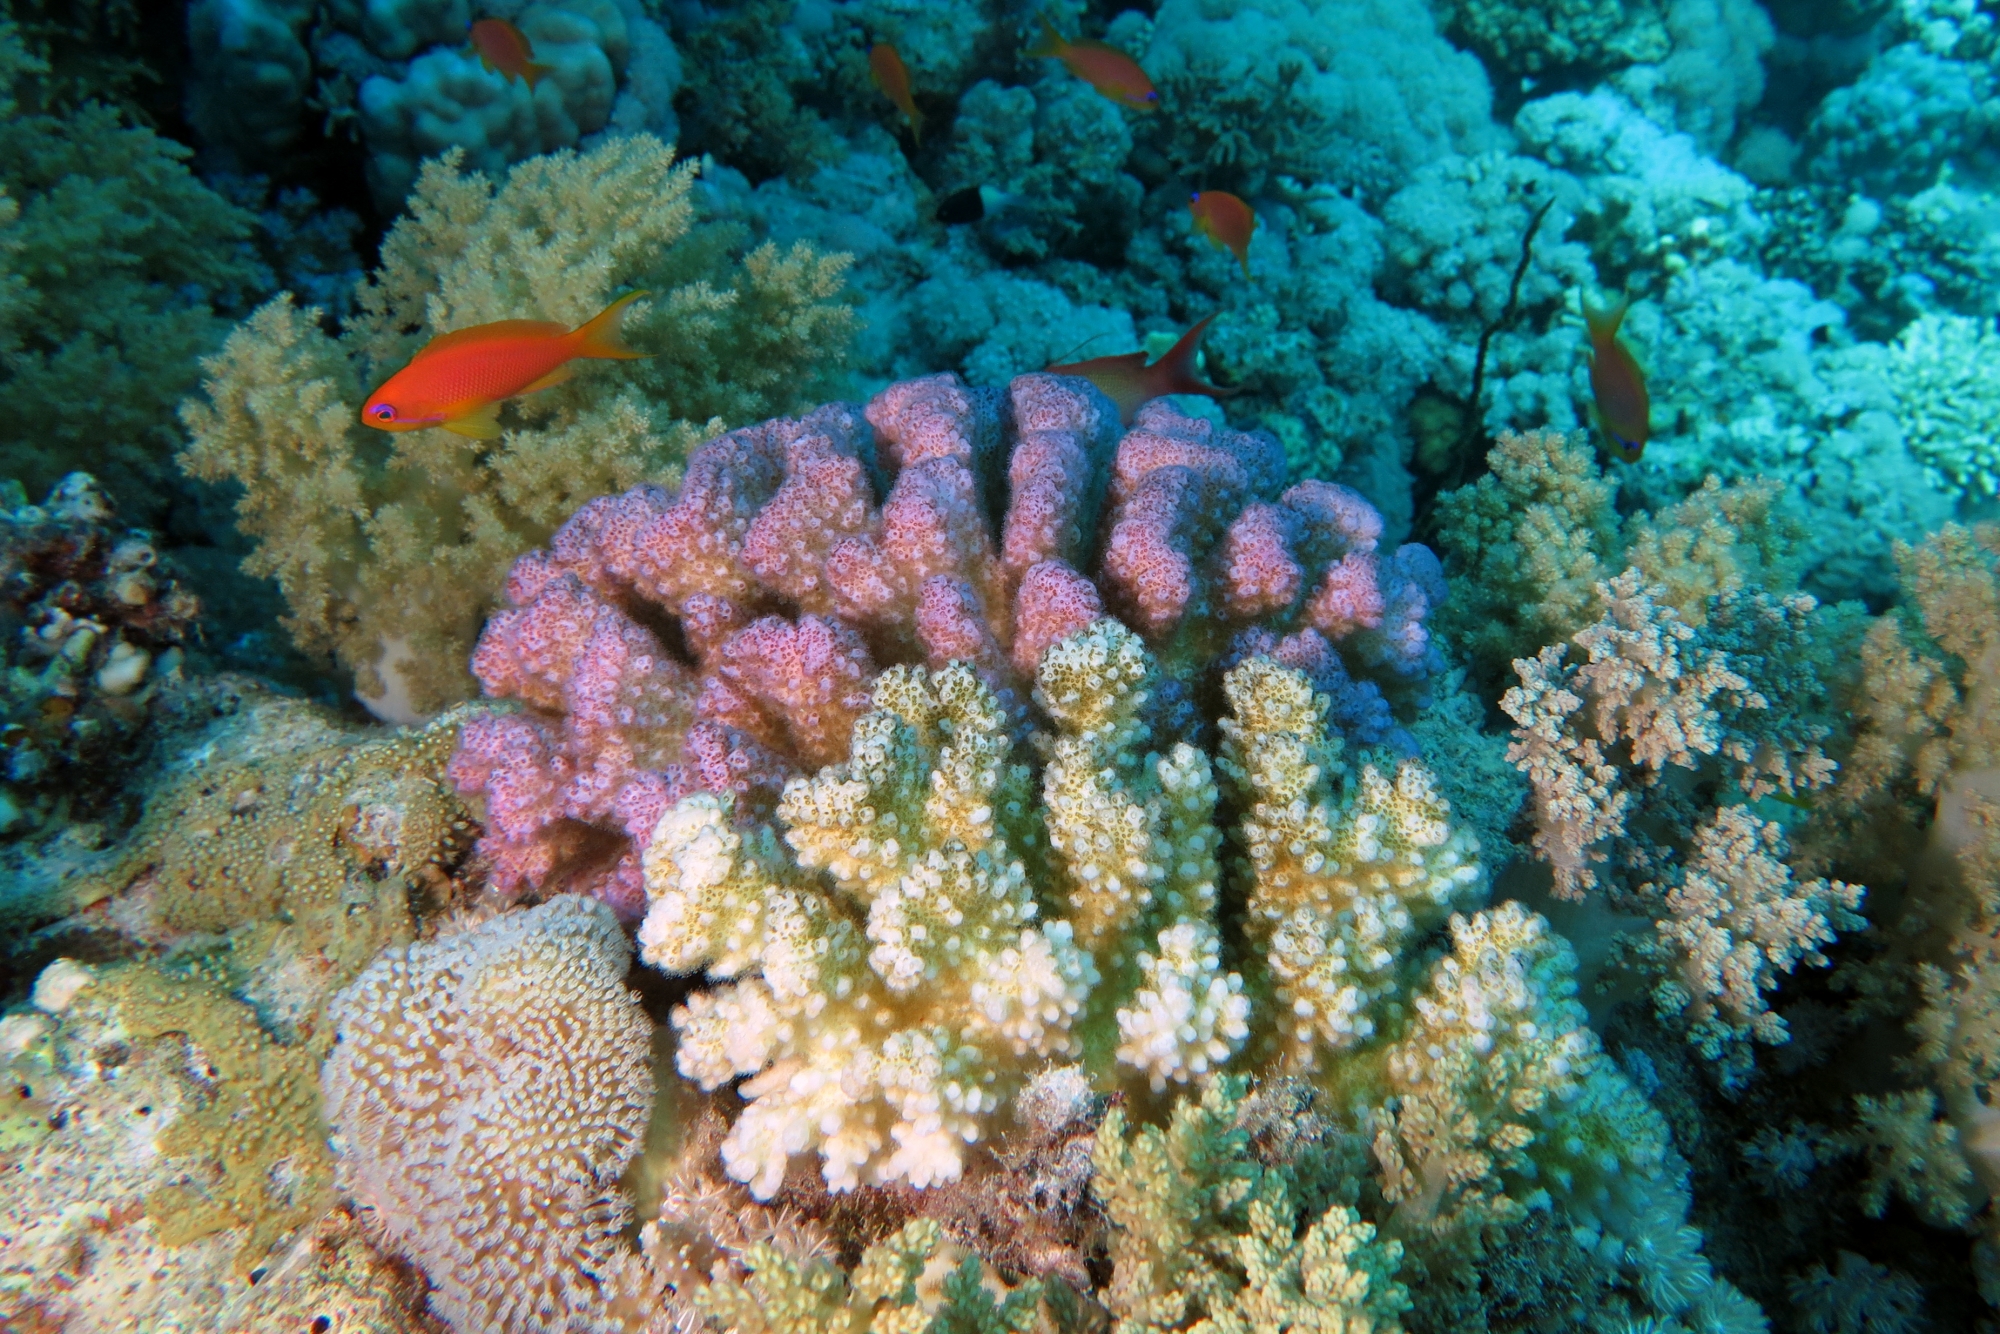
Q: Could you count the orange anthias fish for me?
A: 7